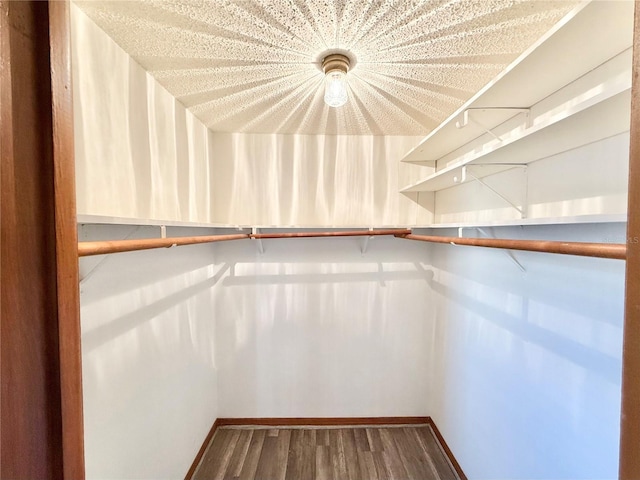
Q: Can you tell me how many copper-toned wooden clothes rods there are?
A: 3